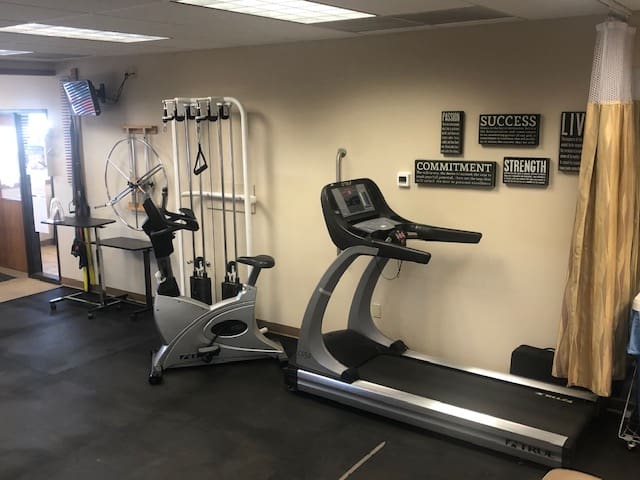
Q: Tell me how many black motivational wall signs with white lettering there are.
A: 5